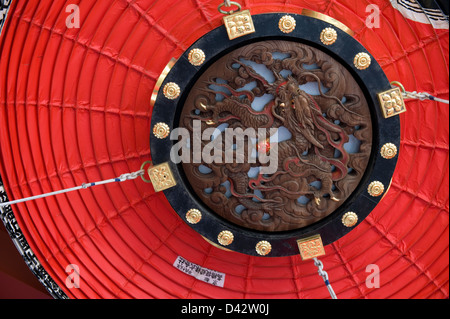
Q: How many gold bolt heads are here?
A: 12